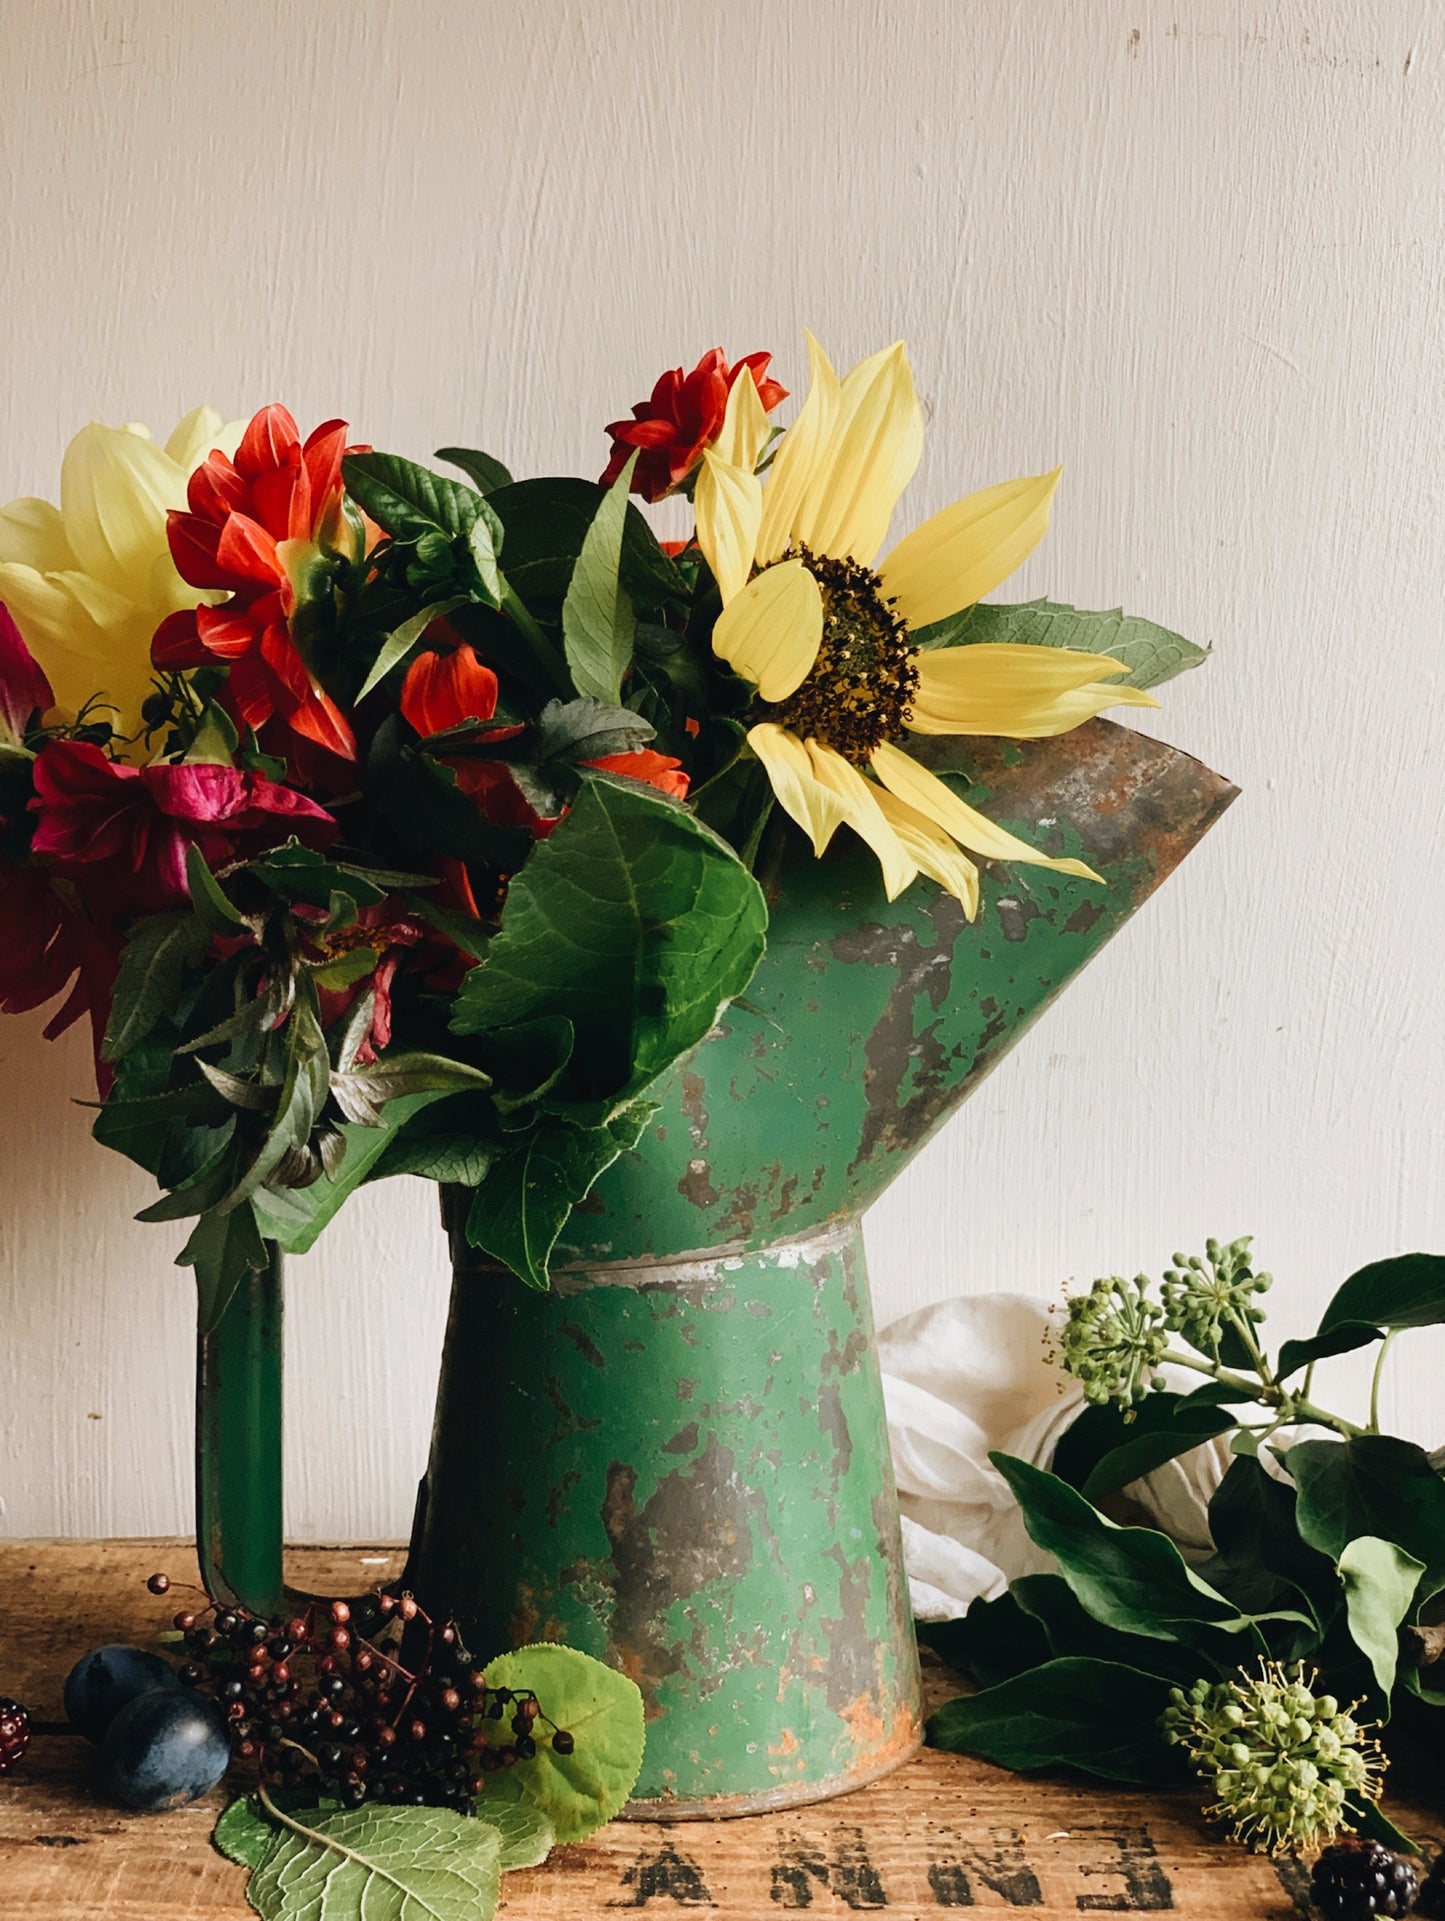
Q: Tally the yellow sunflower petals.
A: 12